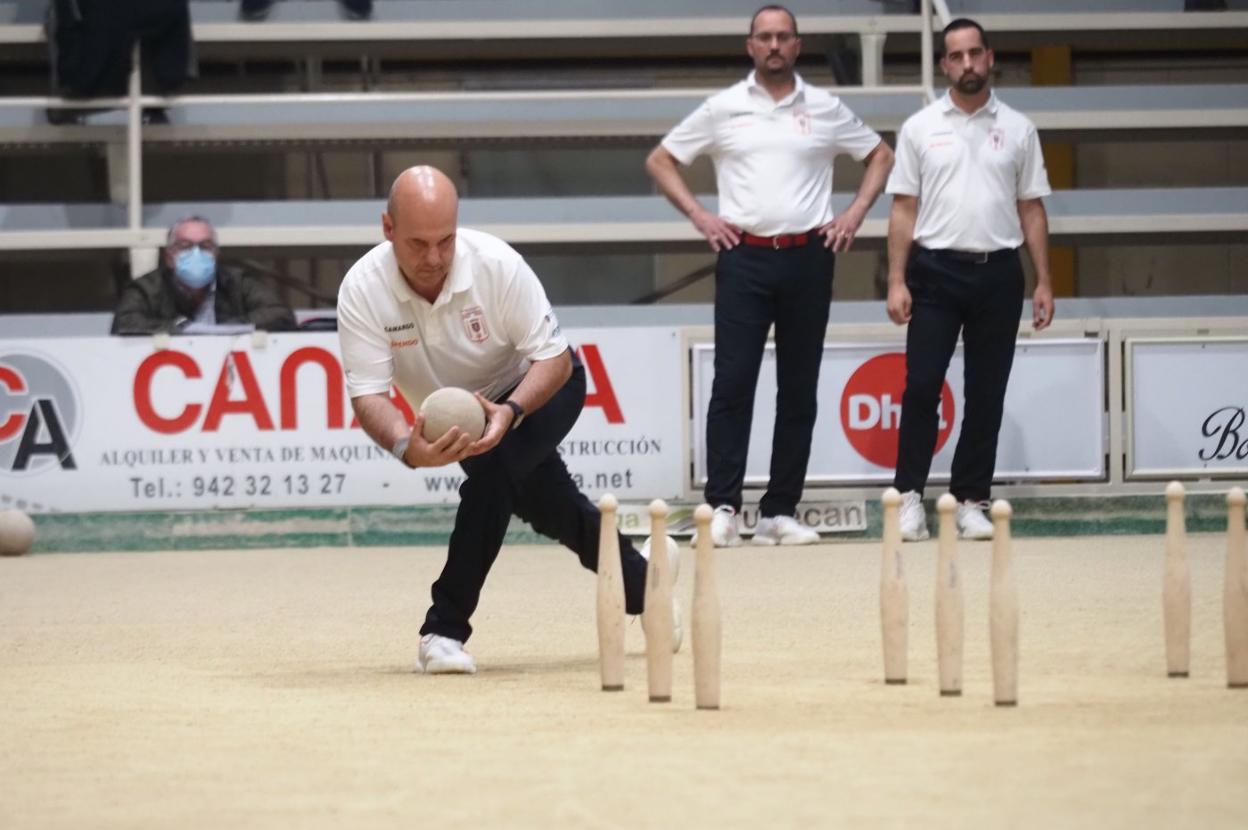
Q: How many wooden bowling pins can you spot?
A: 8